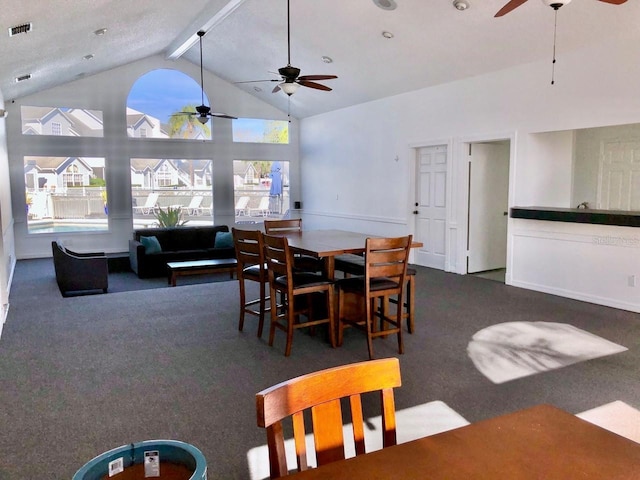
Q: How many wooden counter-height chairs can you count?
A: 4